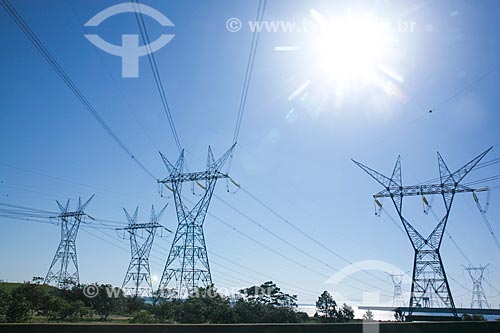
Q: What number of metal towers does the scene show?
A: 6